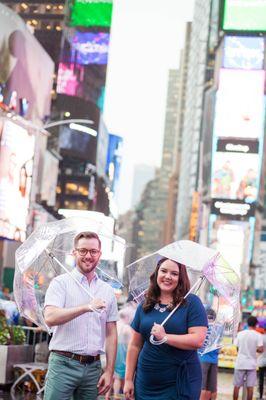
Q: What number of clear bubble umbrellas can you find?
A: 2